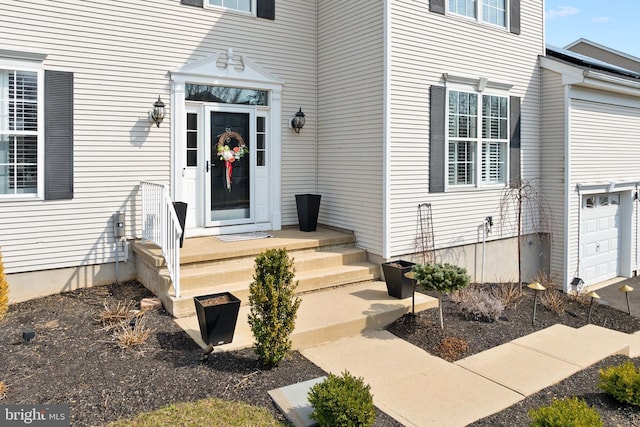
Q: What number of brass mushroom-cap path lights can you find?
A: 4